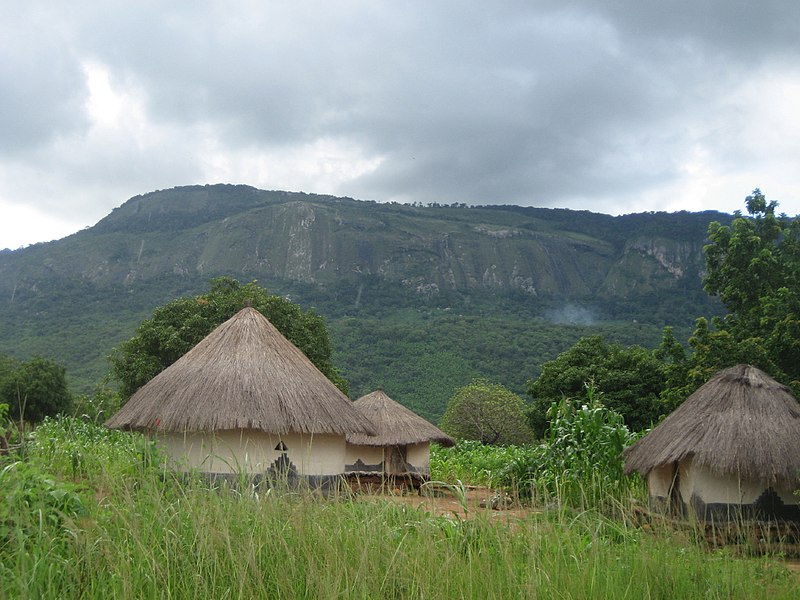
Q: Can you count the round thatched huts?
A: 3